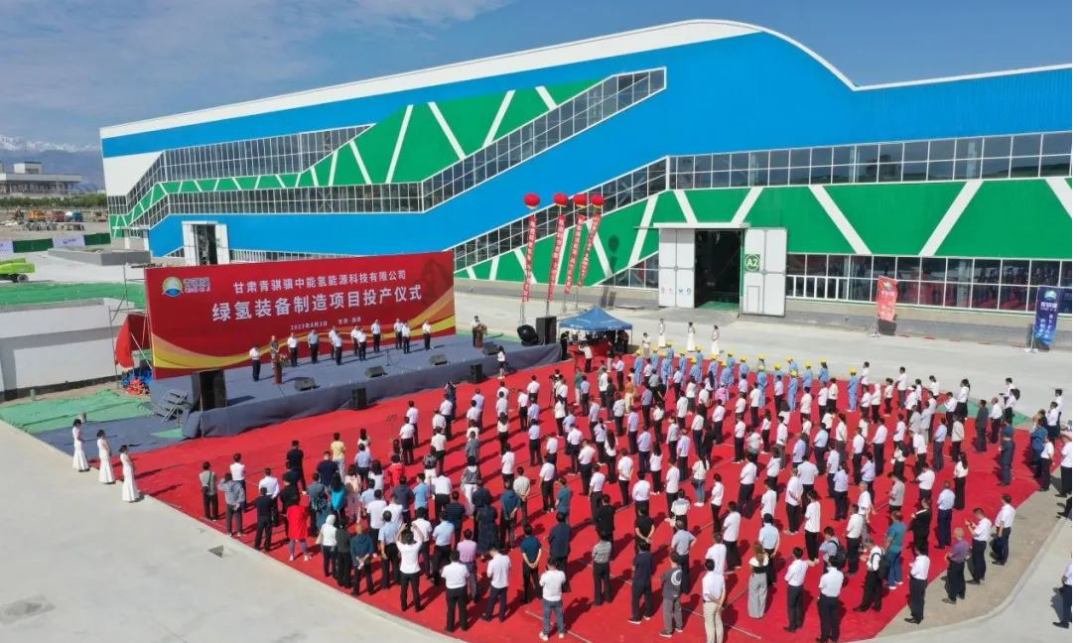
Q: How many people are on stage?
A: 13